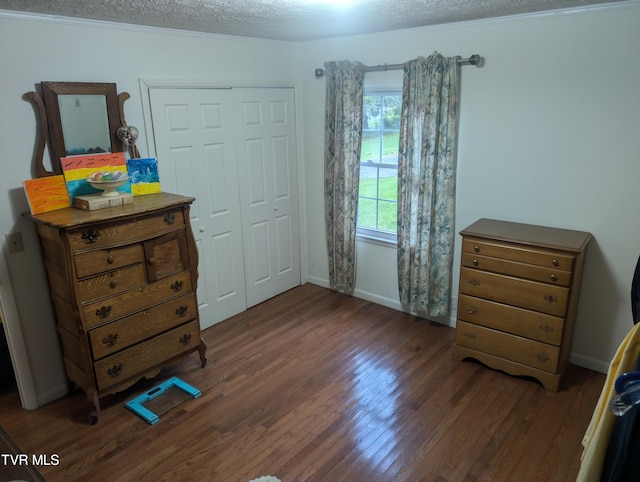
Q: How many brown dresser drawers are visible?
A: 11